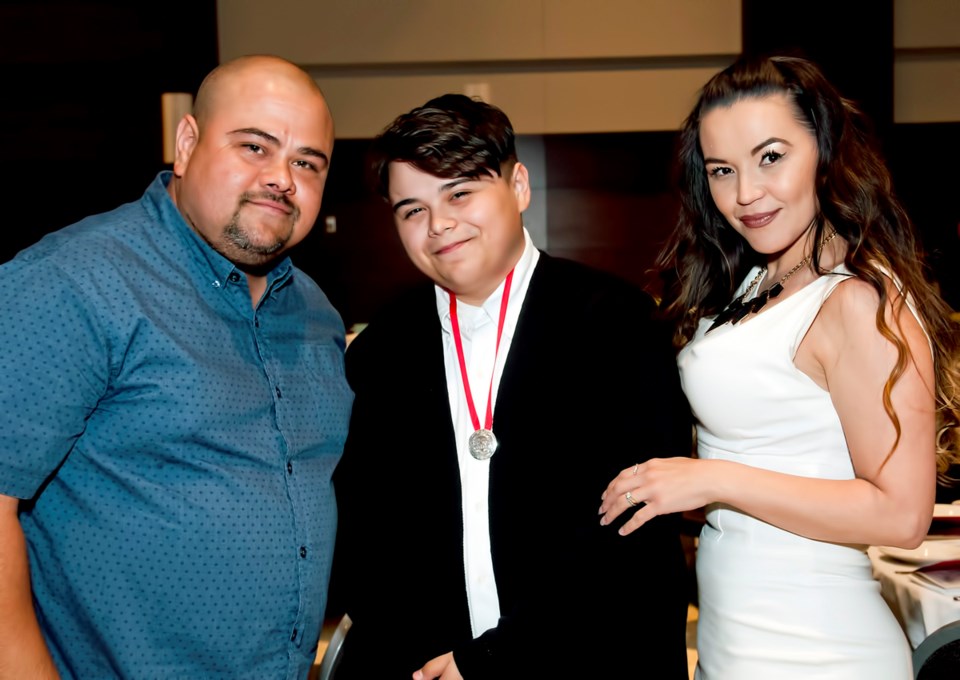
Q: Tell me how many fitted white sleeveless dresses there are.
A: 1